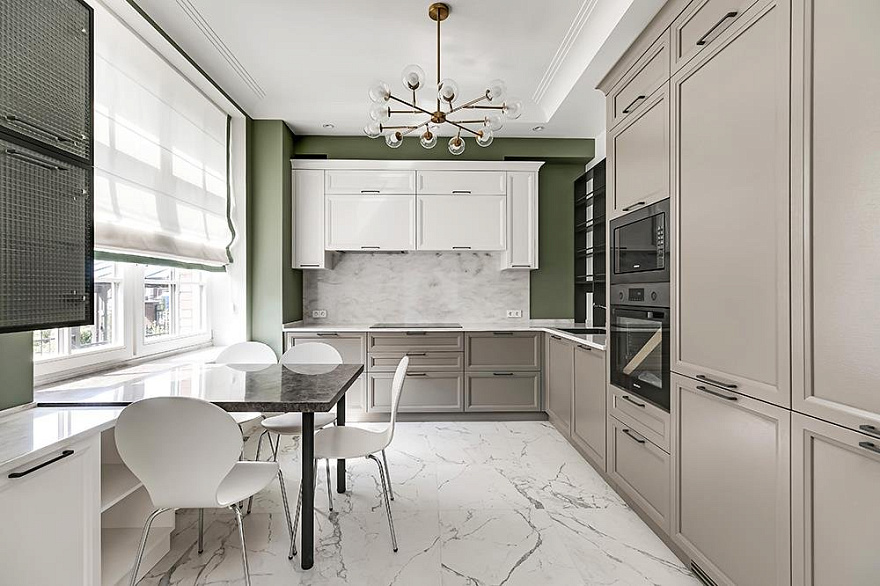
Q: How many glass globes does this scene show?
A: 12